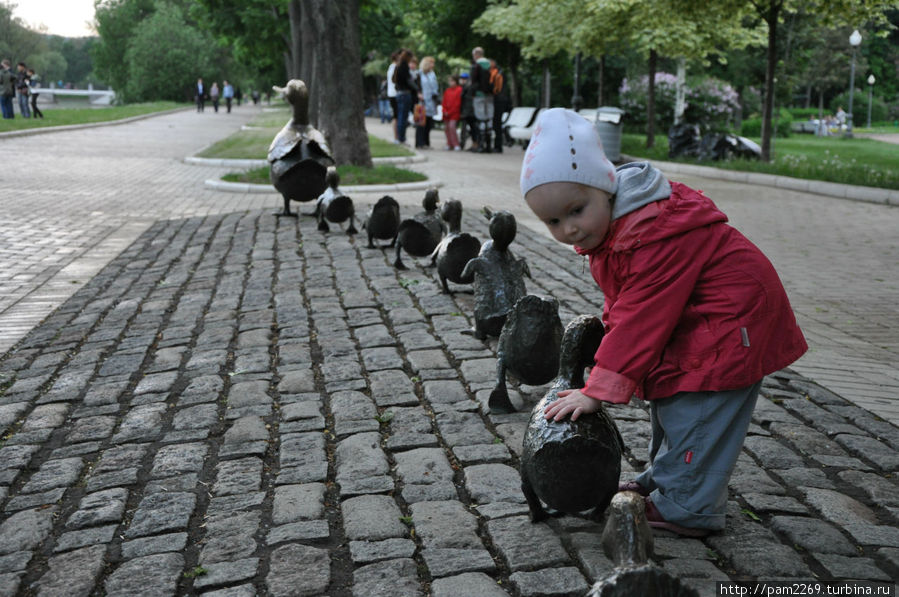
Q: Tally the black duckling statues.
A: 8